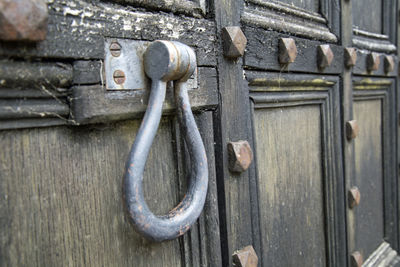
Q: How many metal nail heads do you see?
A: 12